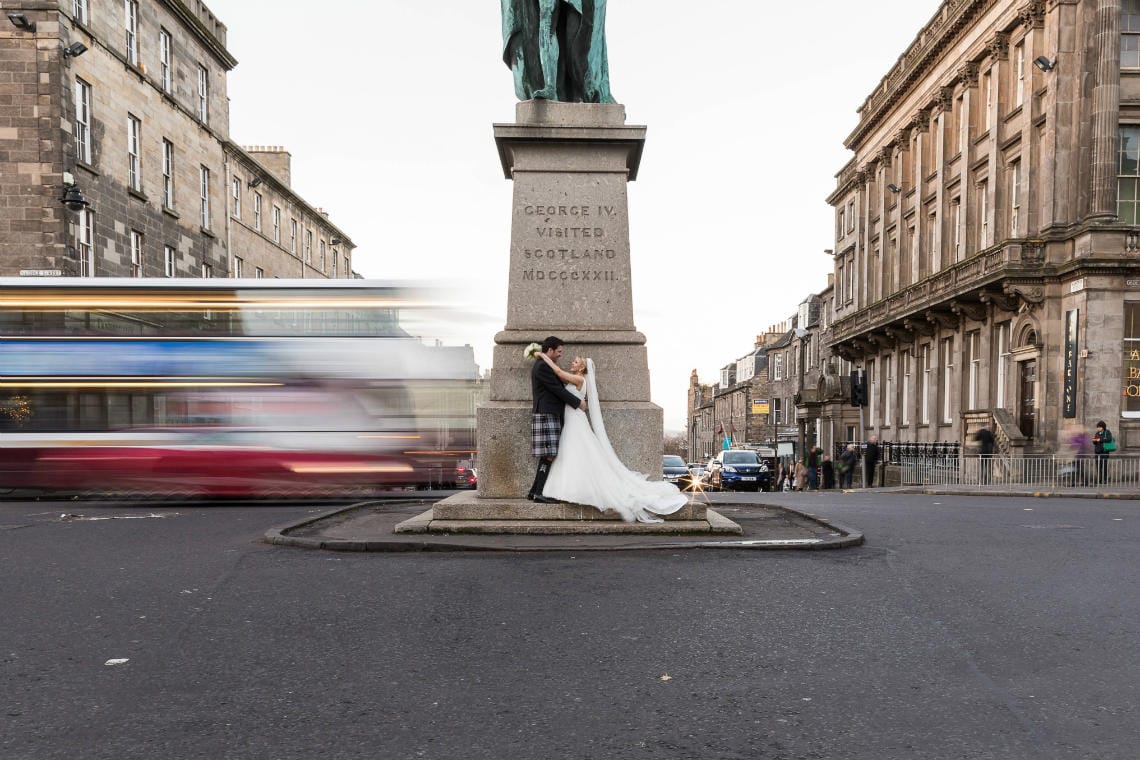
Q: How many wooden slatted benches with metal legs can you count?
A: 0